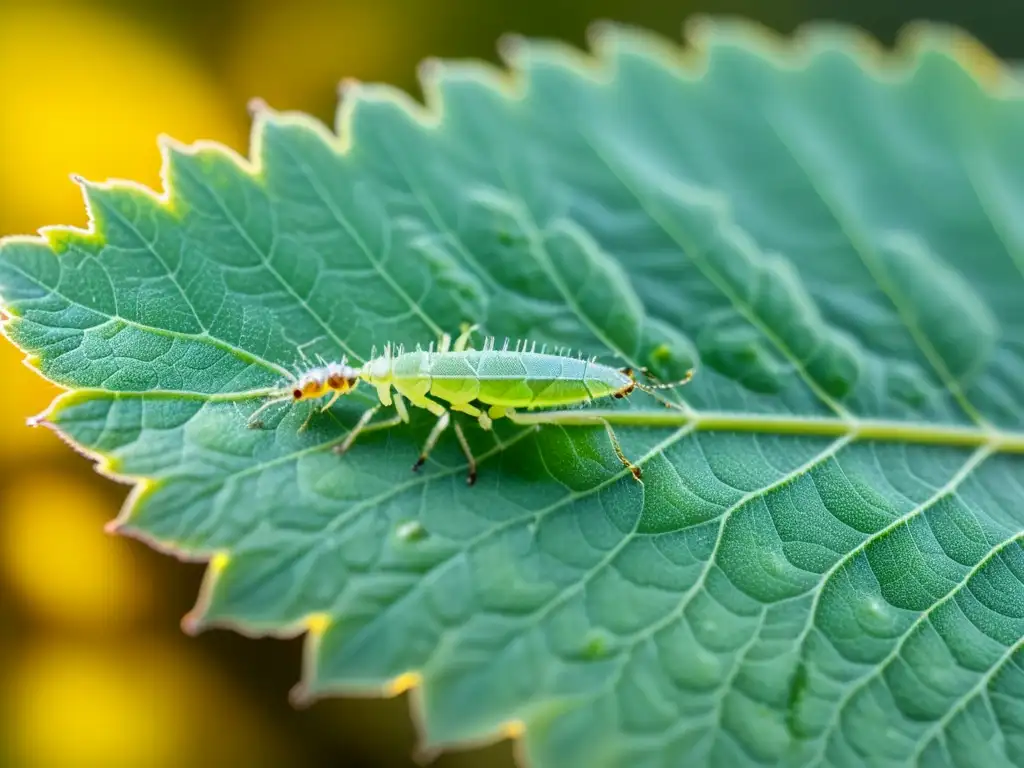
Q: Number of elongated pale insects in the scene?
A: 1